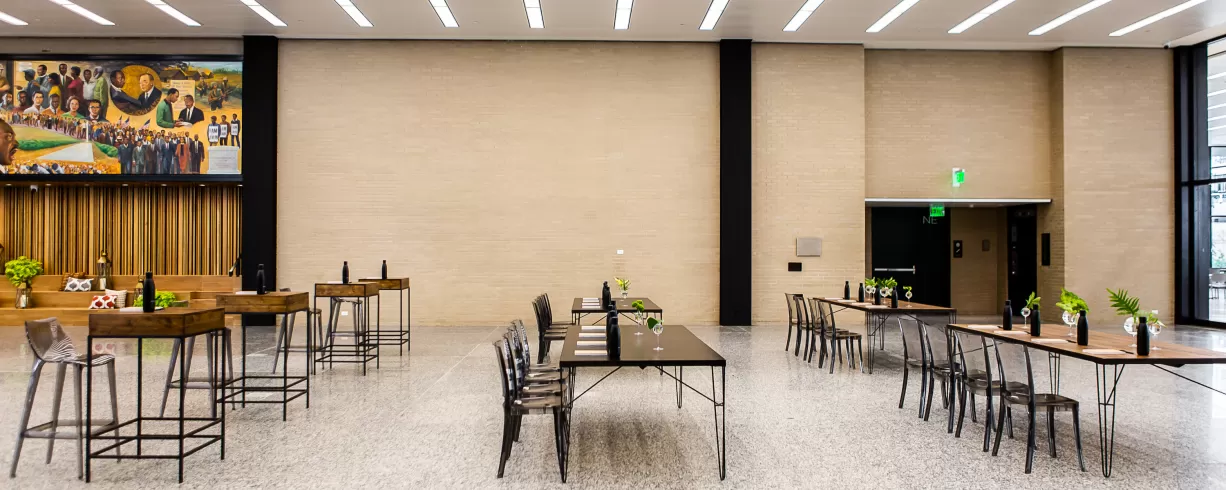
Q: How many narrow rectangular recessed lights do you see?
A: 14